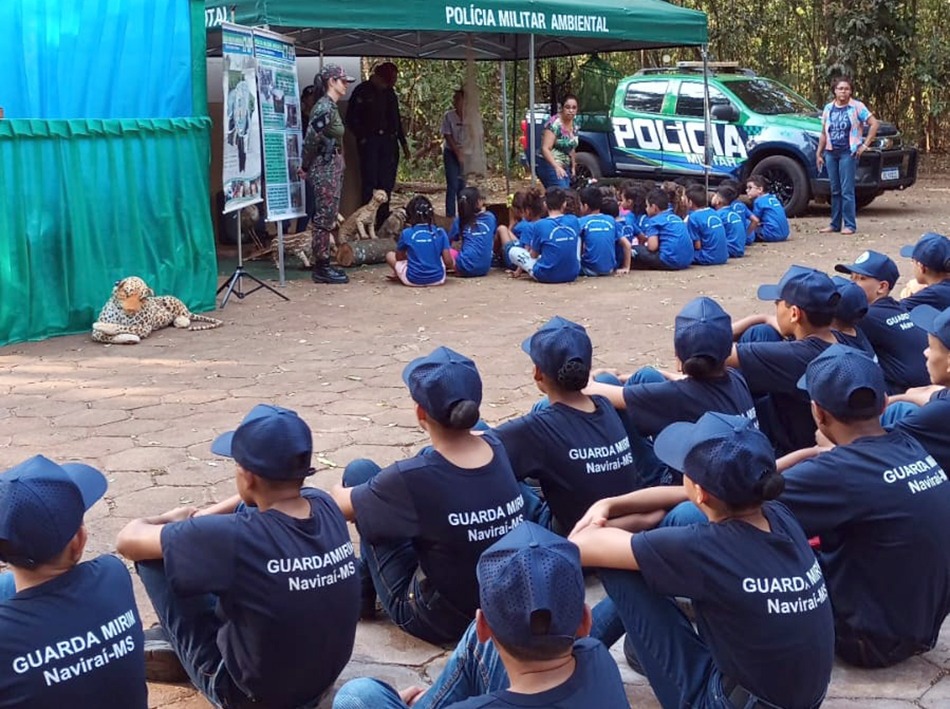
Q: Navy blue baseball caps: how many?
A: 13